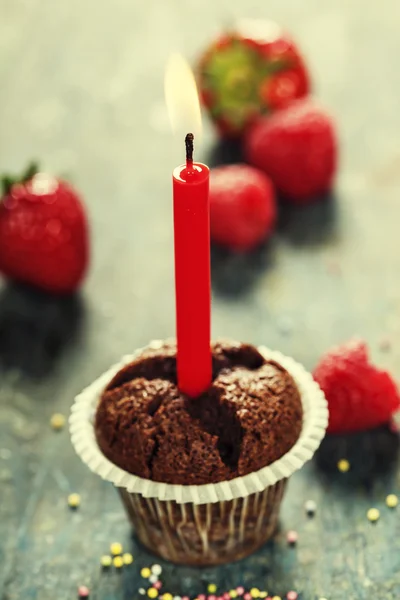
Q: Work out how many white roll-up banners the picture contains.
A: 0